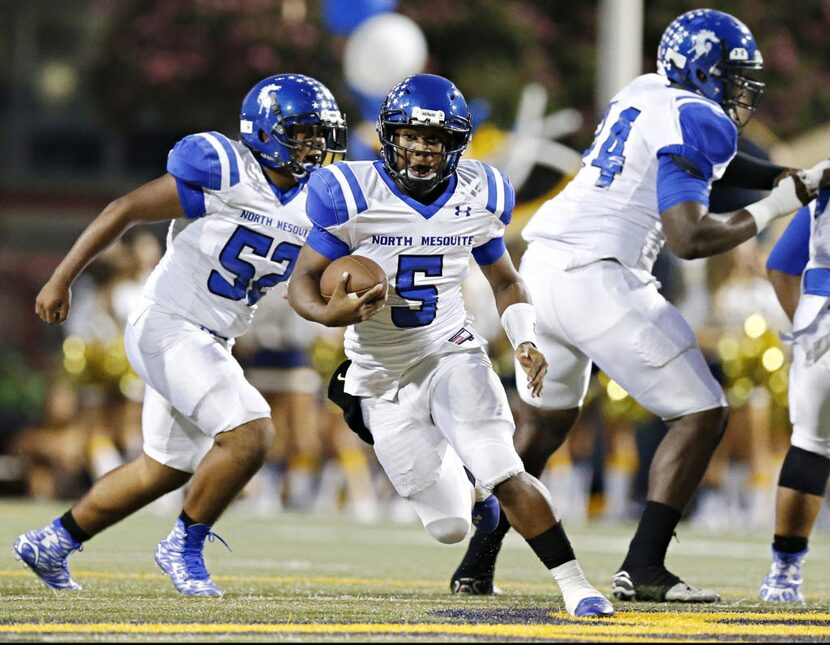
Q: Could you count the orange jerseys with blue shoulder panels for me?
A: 0